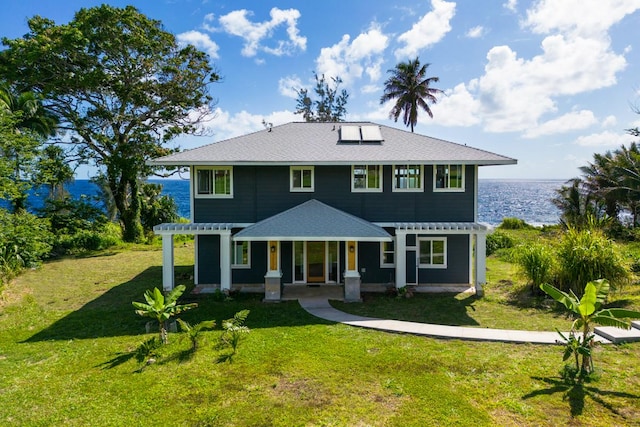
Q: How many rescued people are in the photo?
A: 0